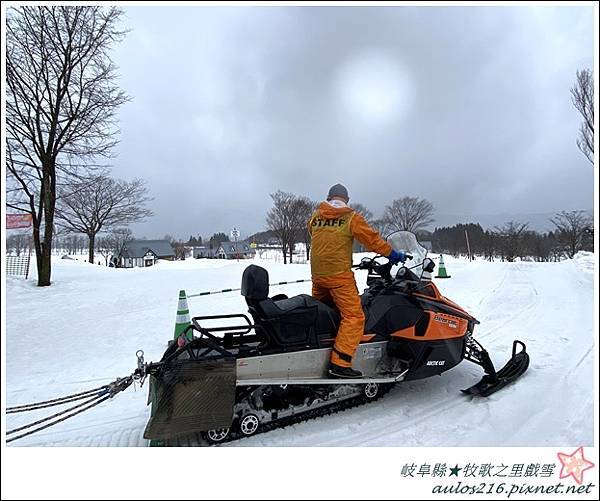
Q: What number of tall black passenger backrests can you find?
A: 1